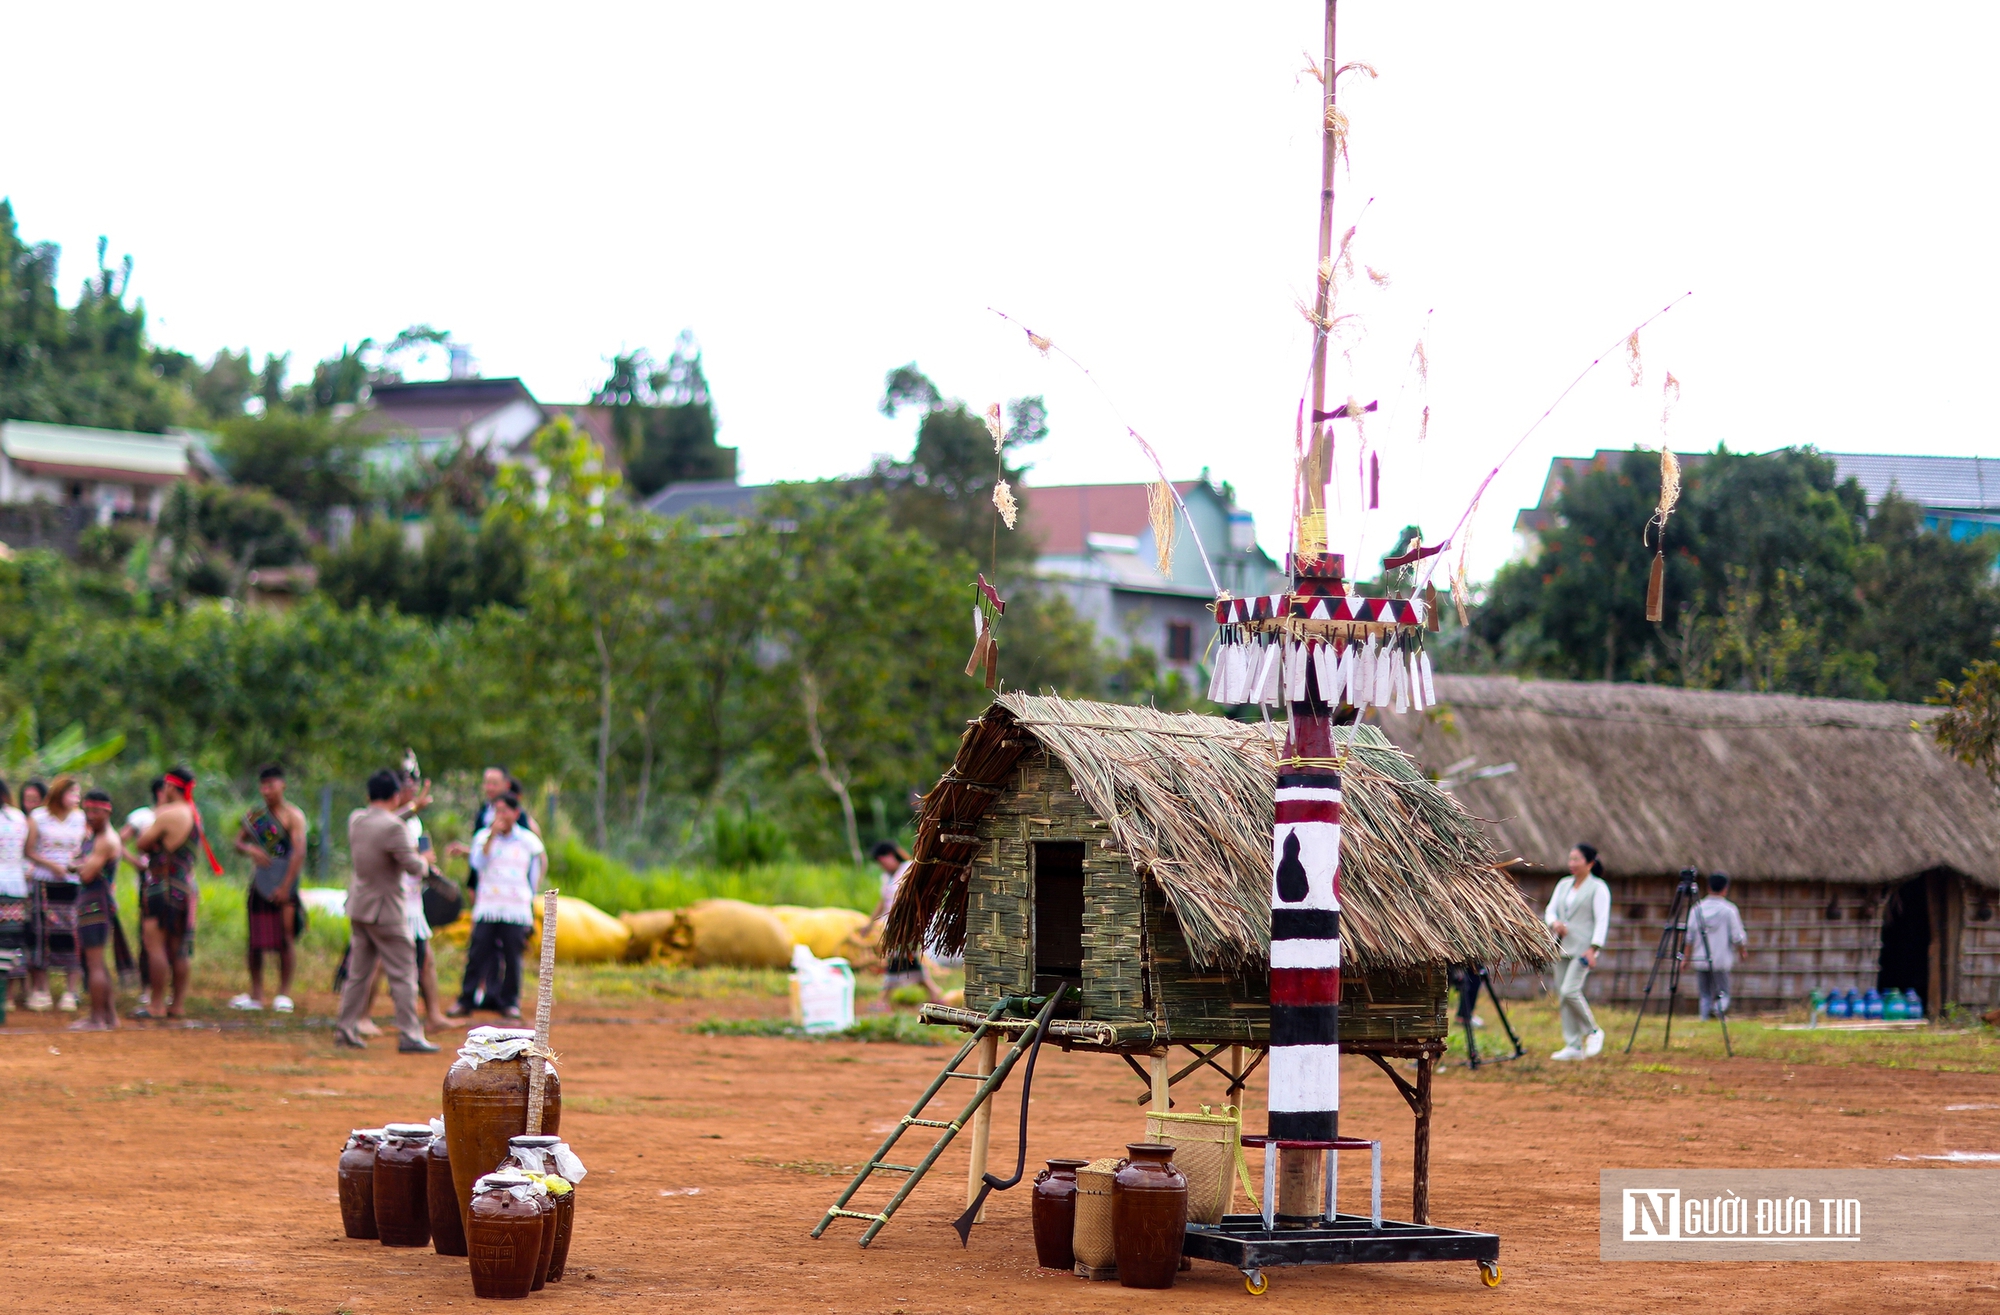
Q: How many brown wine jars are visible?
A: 9